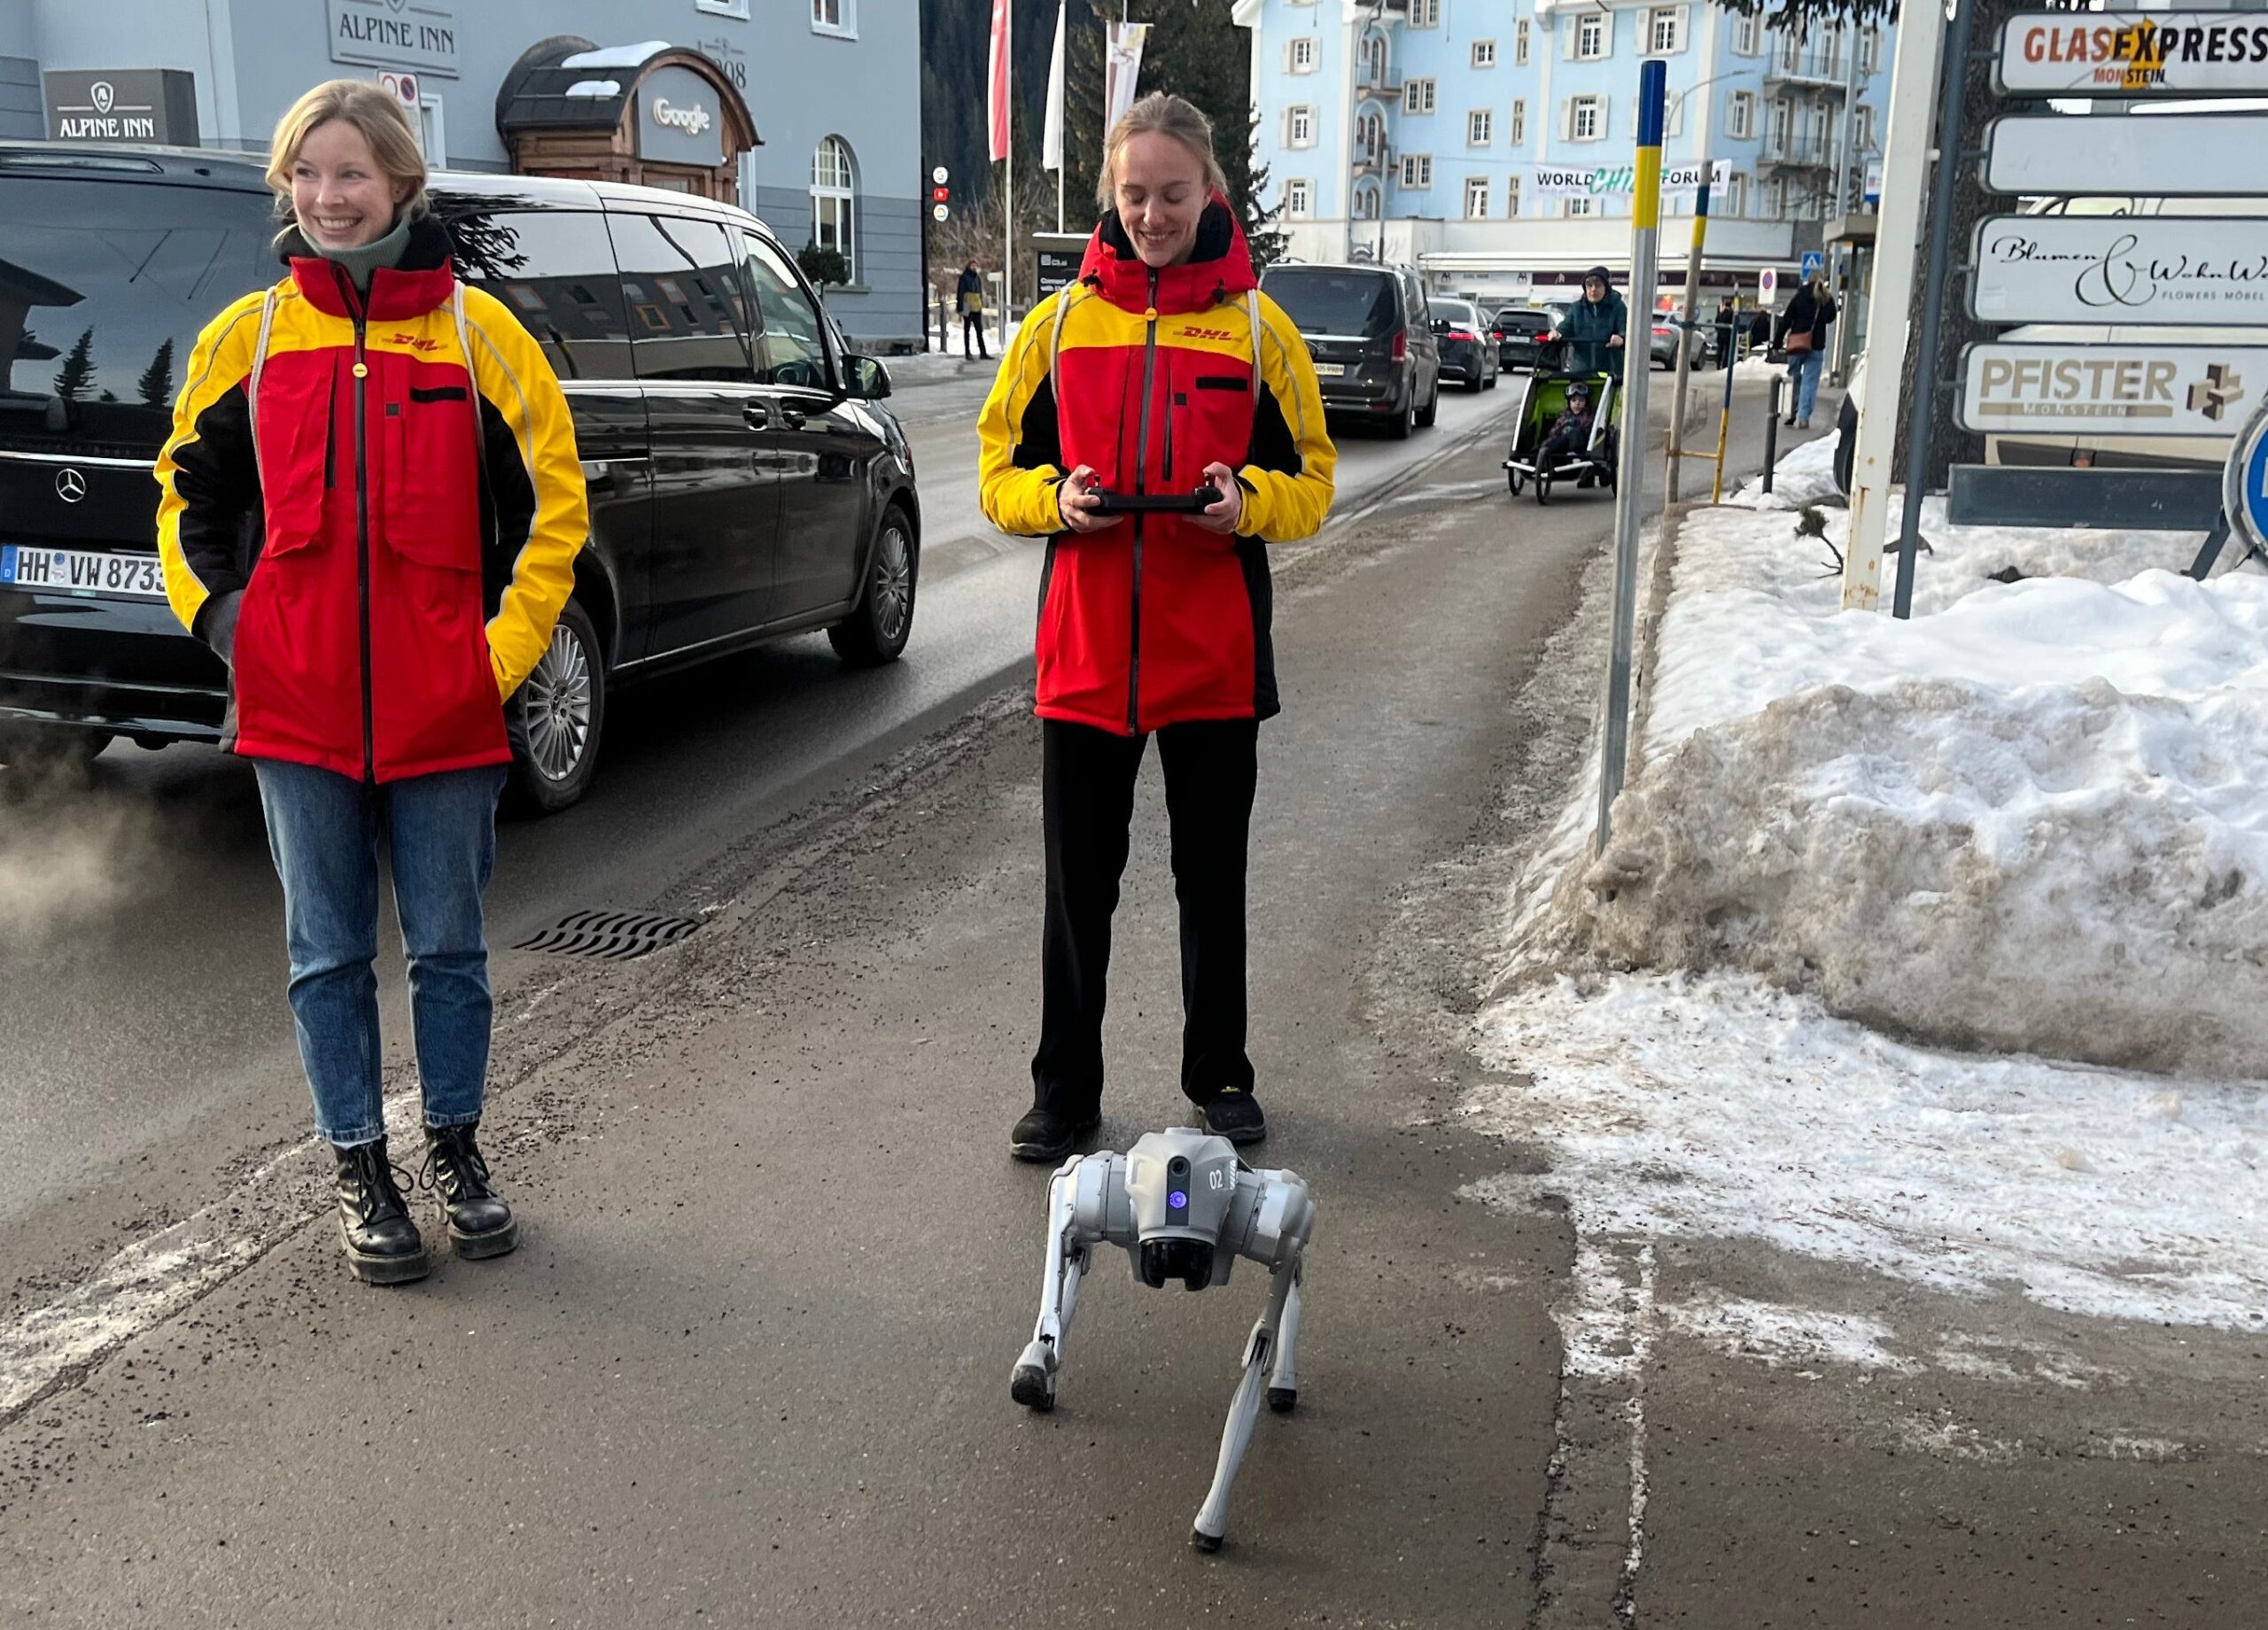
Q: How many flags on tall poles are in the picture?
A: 3